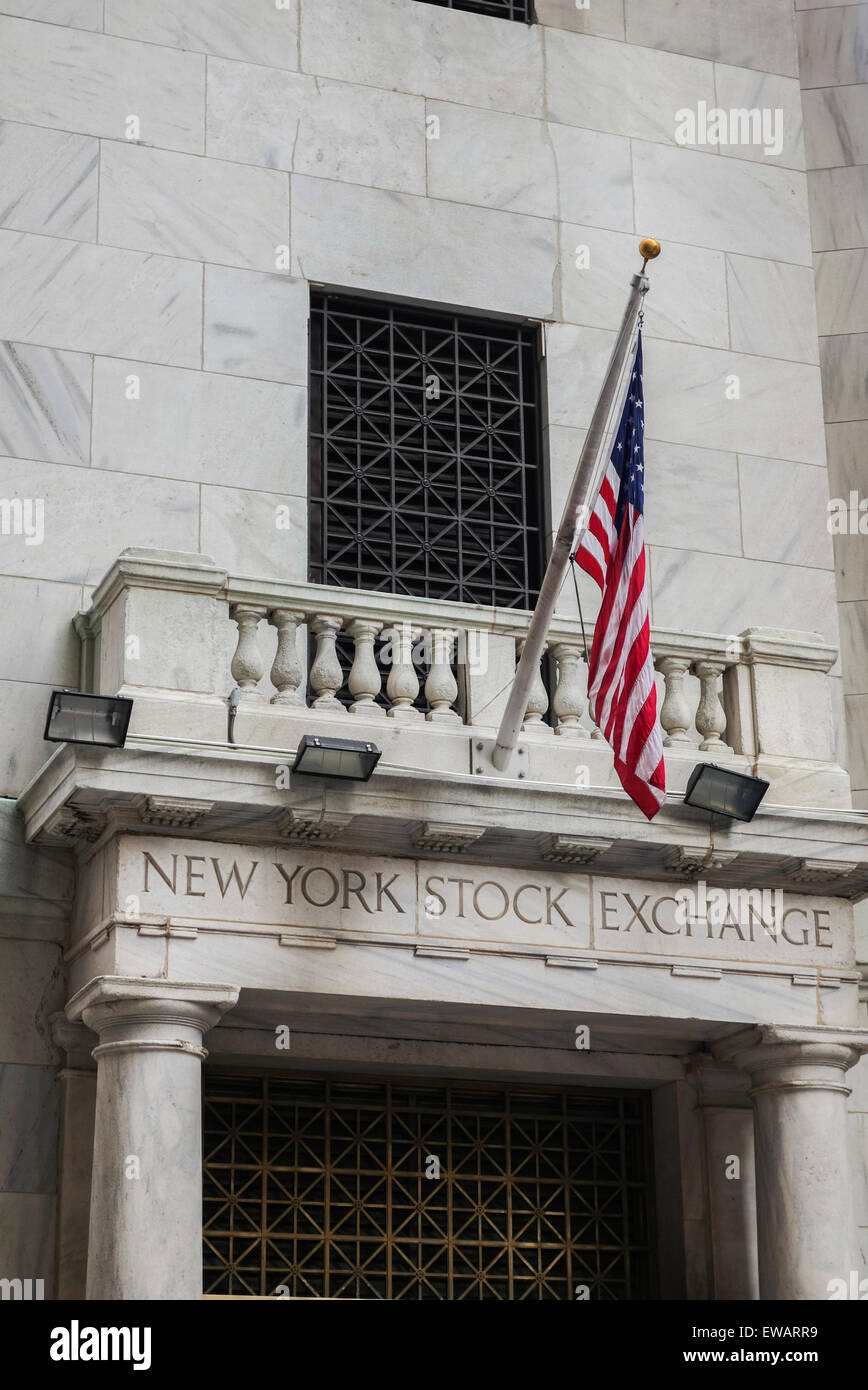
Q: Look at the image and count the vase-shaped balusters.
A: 11